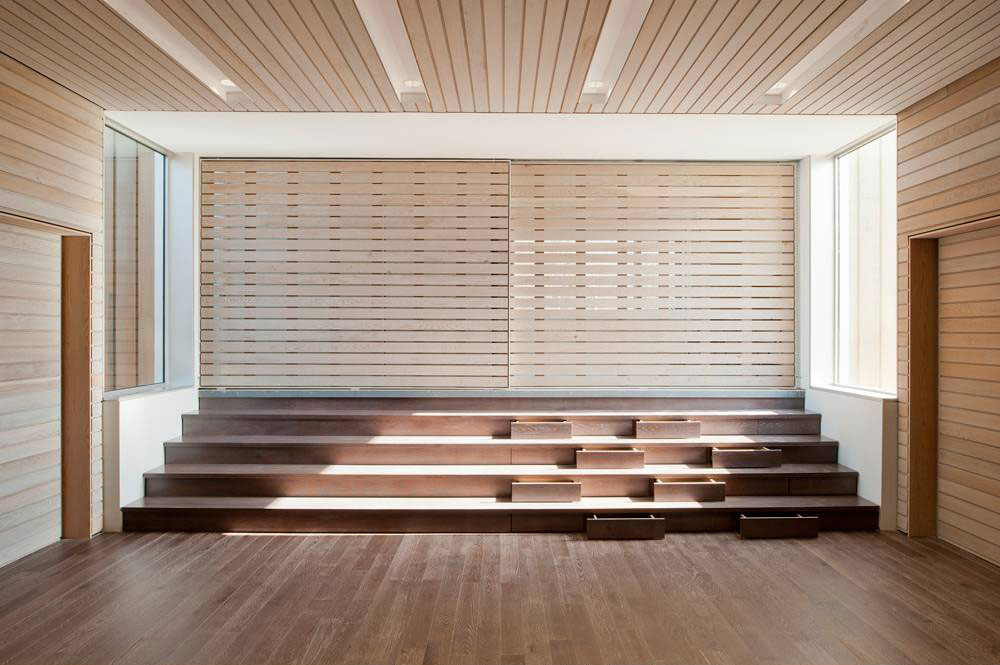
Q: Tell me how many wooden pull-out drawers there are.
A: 8